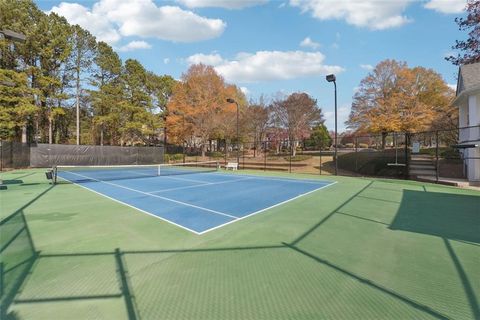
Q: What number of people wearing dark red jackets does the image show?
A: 0